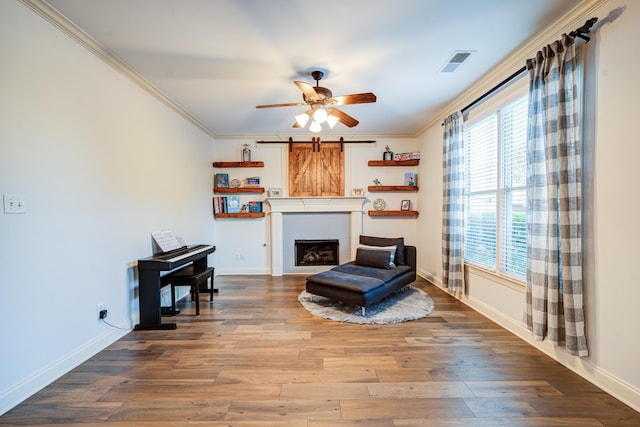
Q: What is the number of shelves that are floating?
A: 6